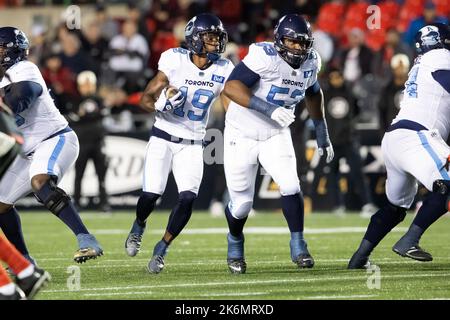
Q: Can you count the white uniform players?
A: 4